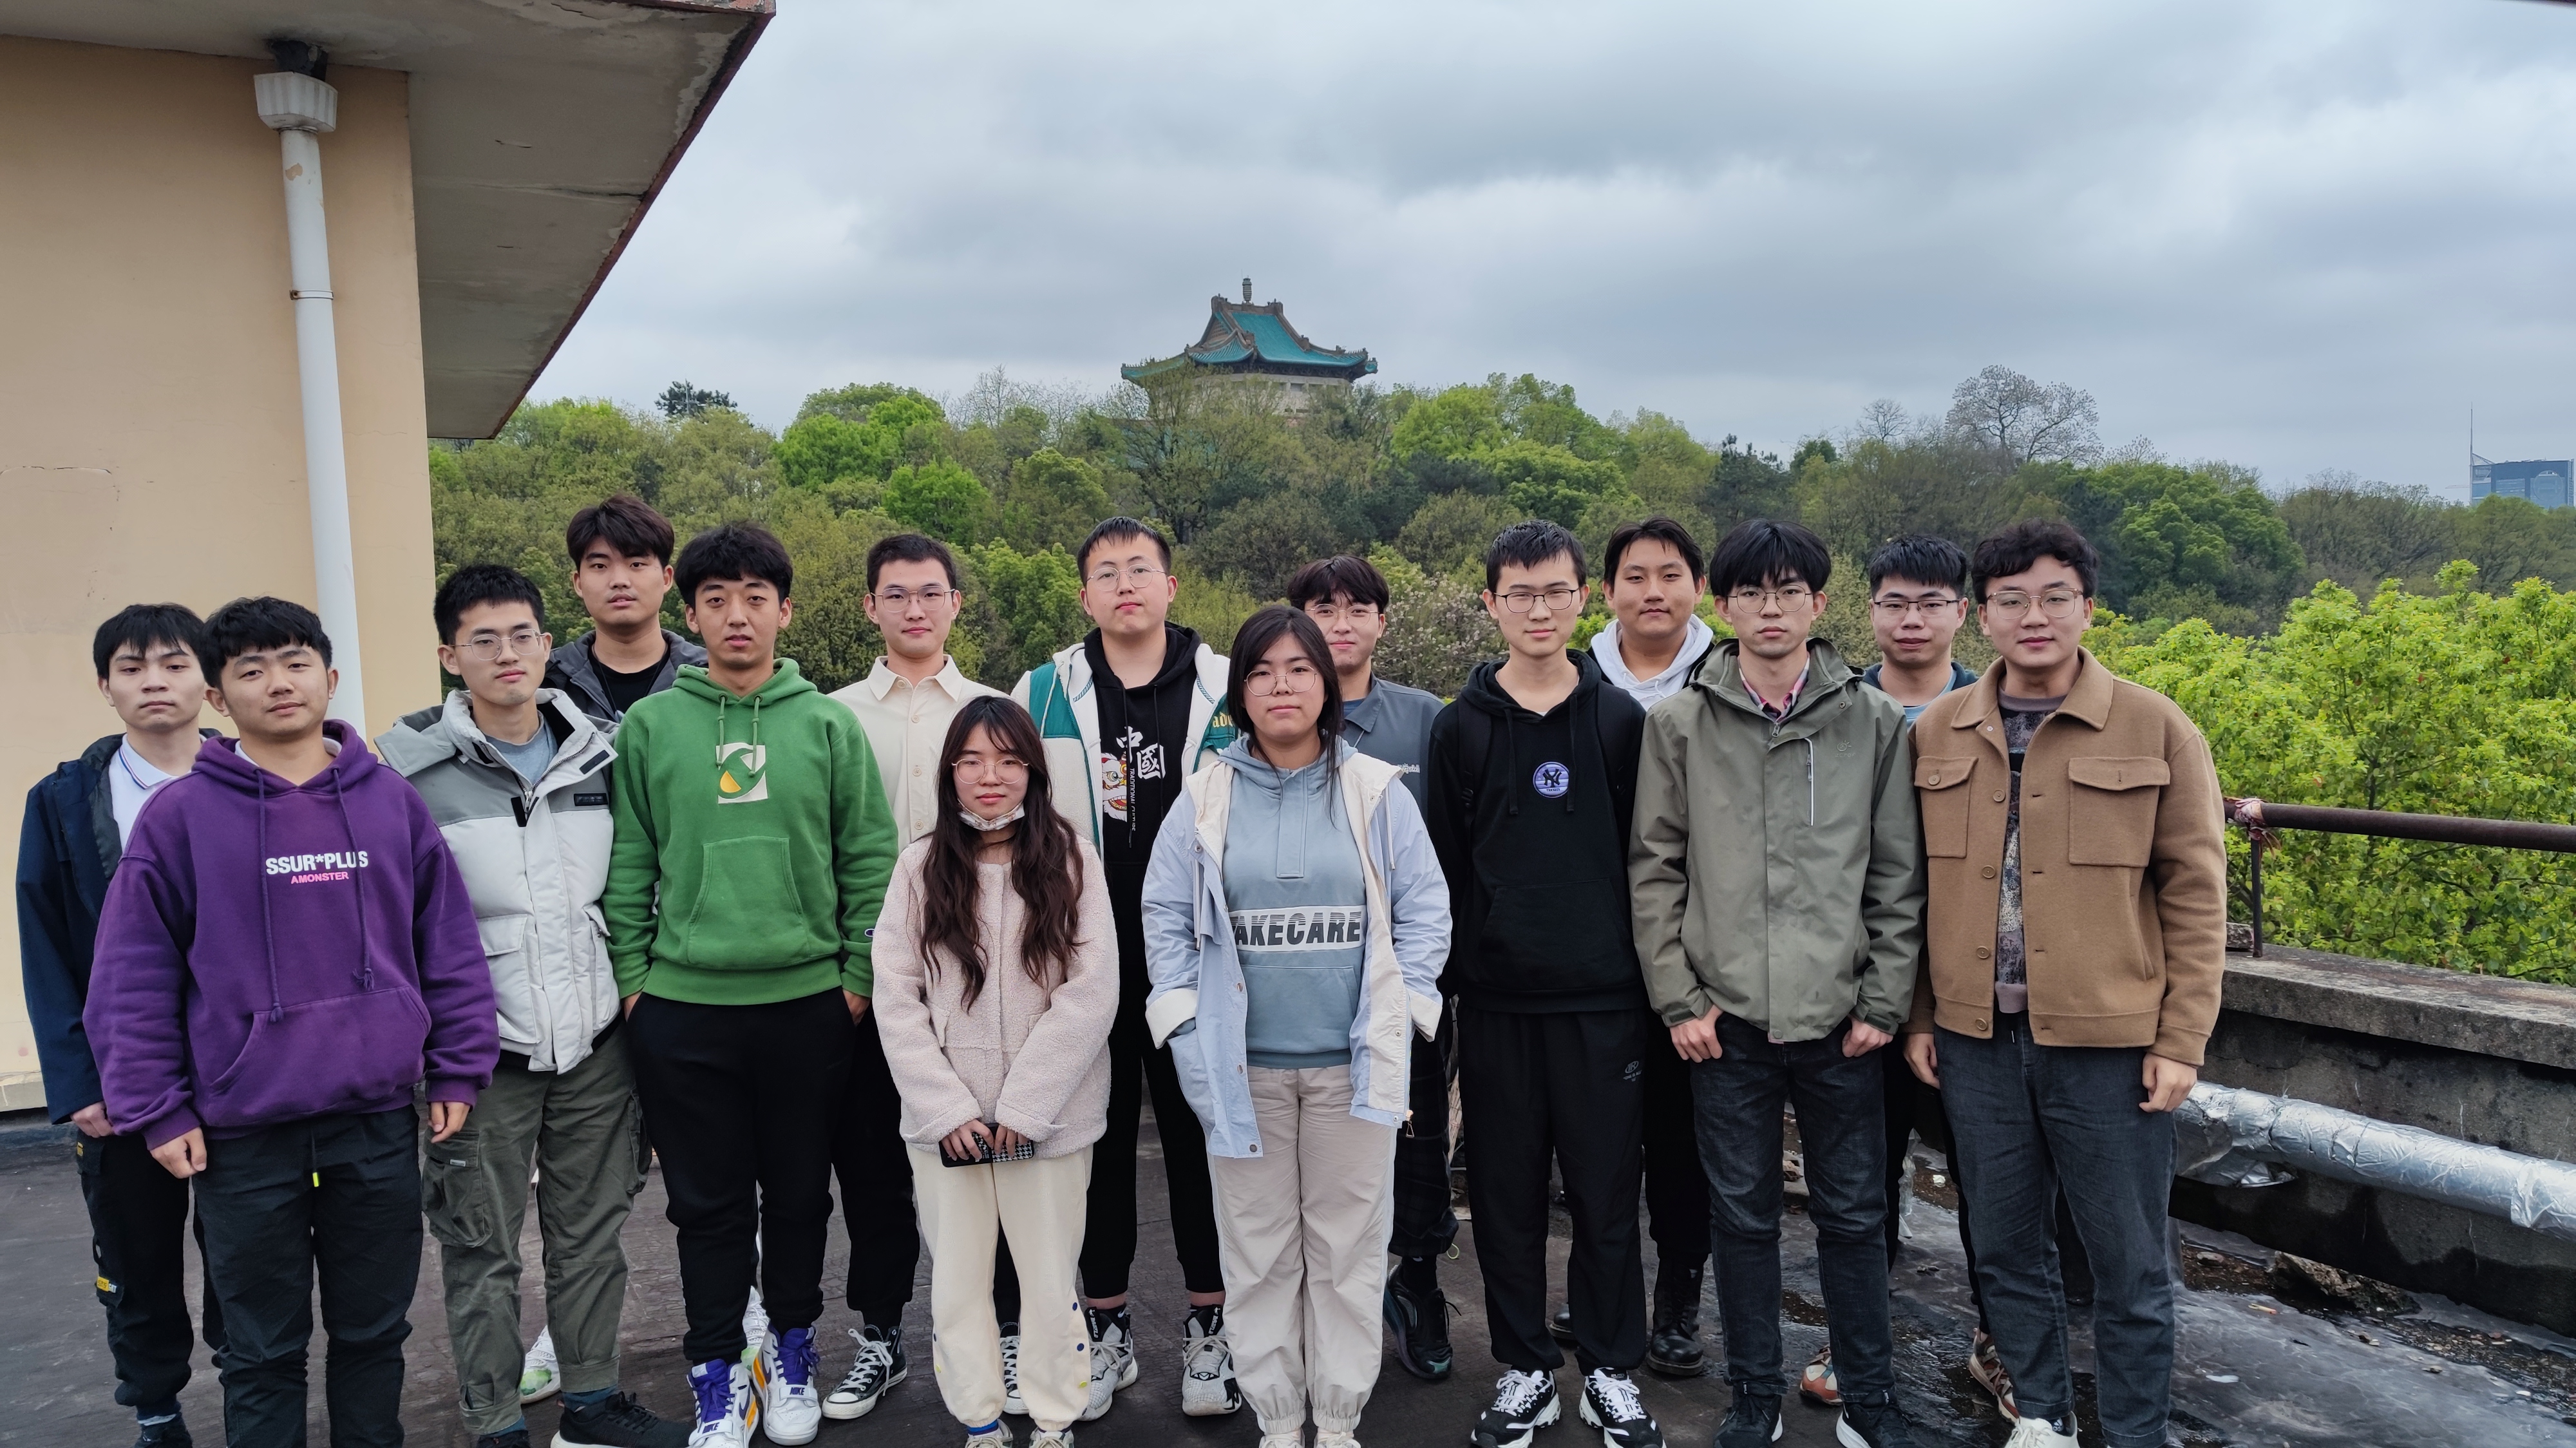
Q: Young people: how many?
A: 15